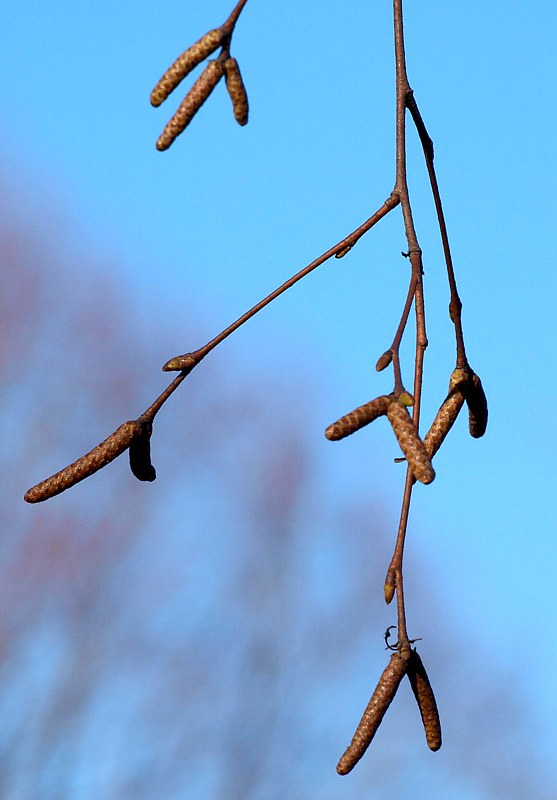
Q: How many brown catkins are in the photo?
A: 11